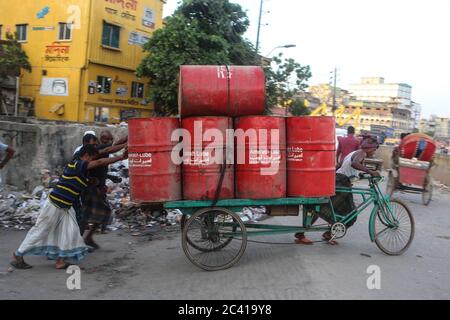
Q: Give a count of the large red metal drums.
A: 5